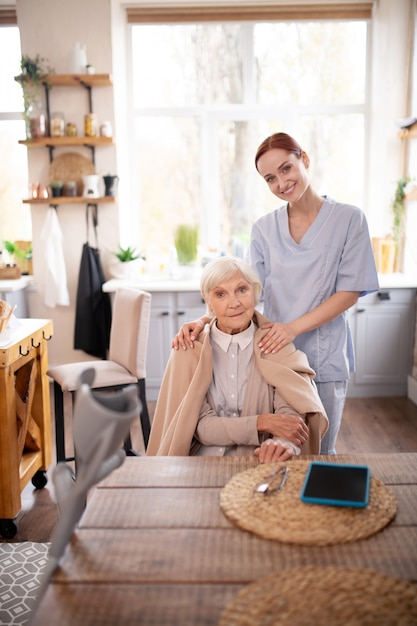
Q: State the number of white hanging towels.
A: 1